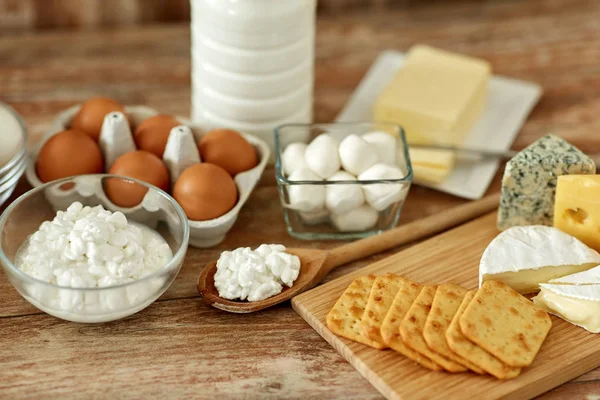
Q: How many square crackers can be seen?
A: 7